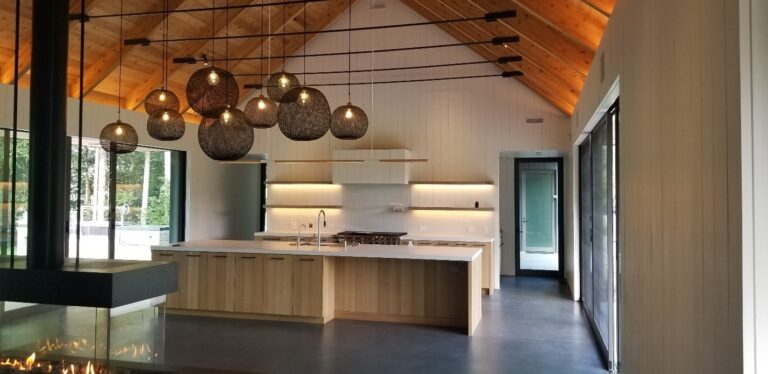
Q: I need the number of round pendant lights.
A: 9